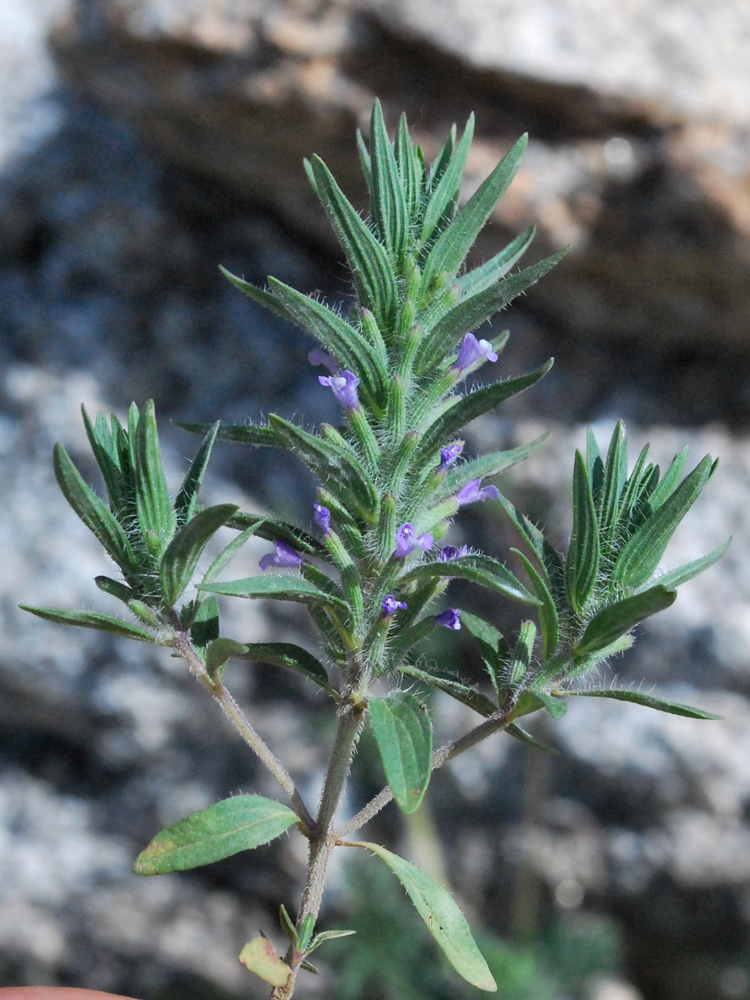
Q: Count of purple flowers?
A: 11